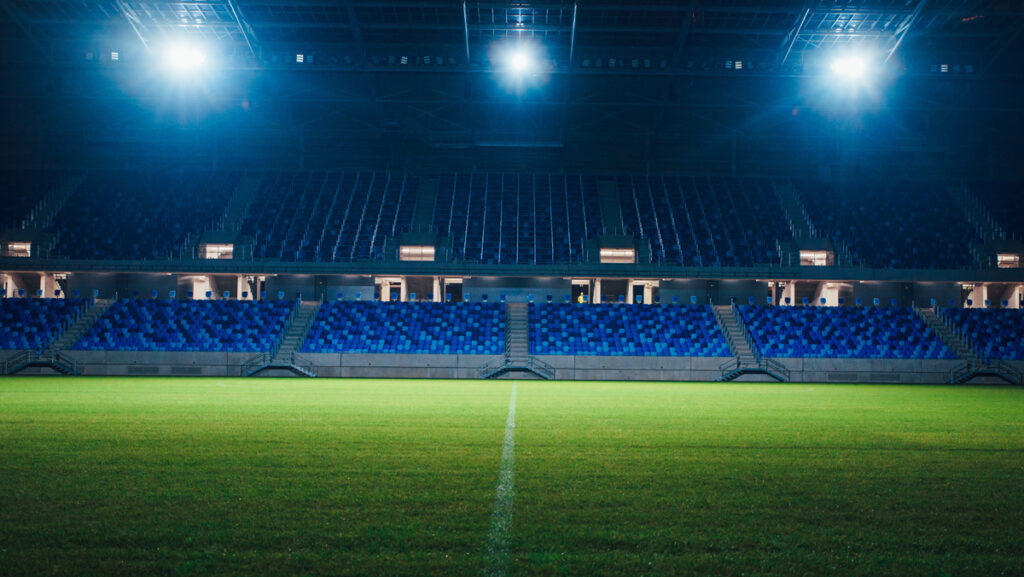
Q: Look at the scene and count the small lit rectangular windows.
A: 6